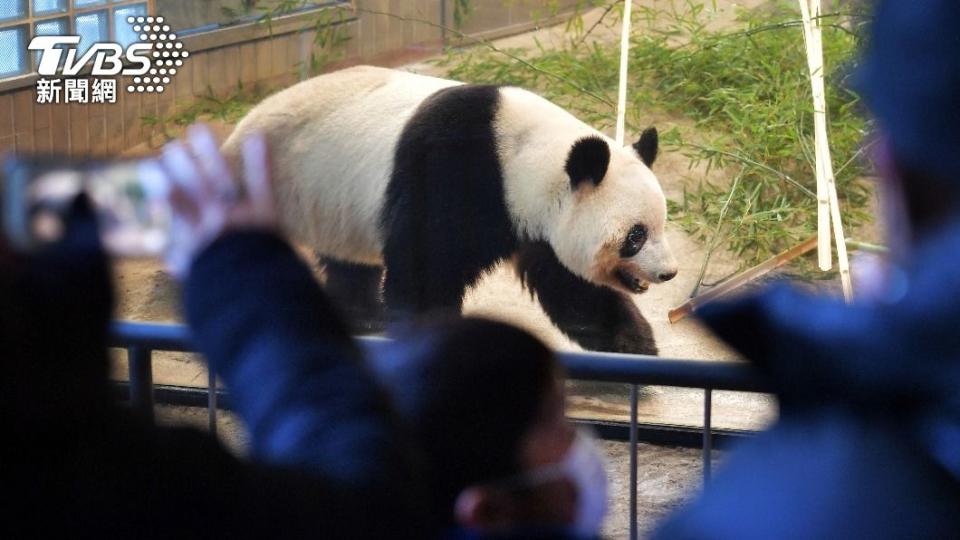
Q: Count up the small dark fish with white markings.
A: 0